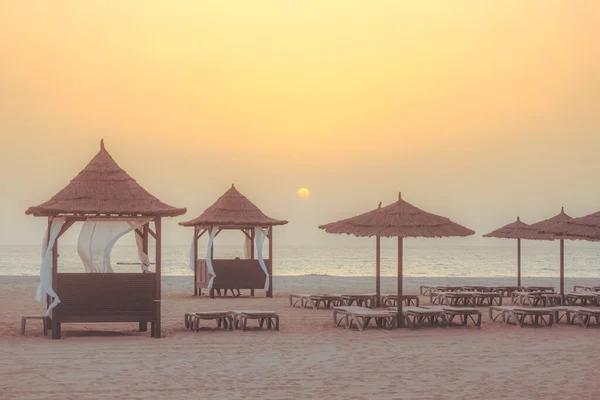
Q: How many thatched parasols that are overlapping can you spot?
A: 5